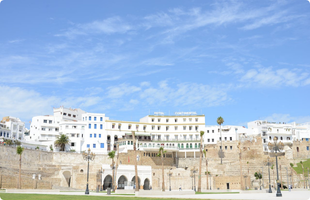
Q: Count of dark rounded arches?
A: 4